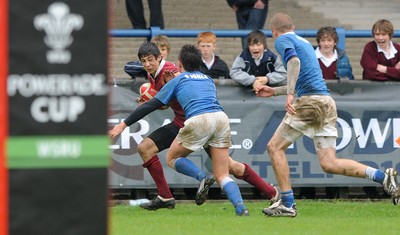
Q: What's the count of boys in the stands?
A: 5